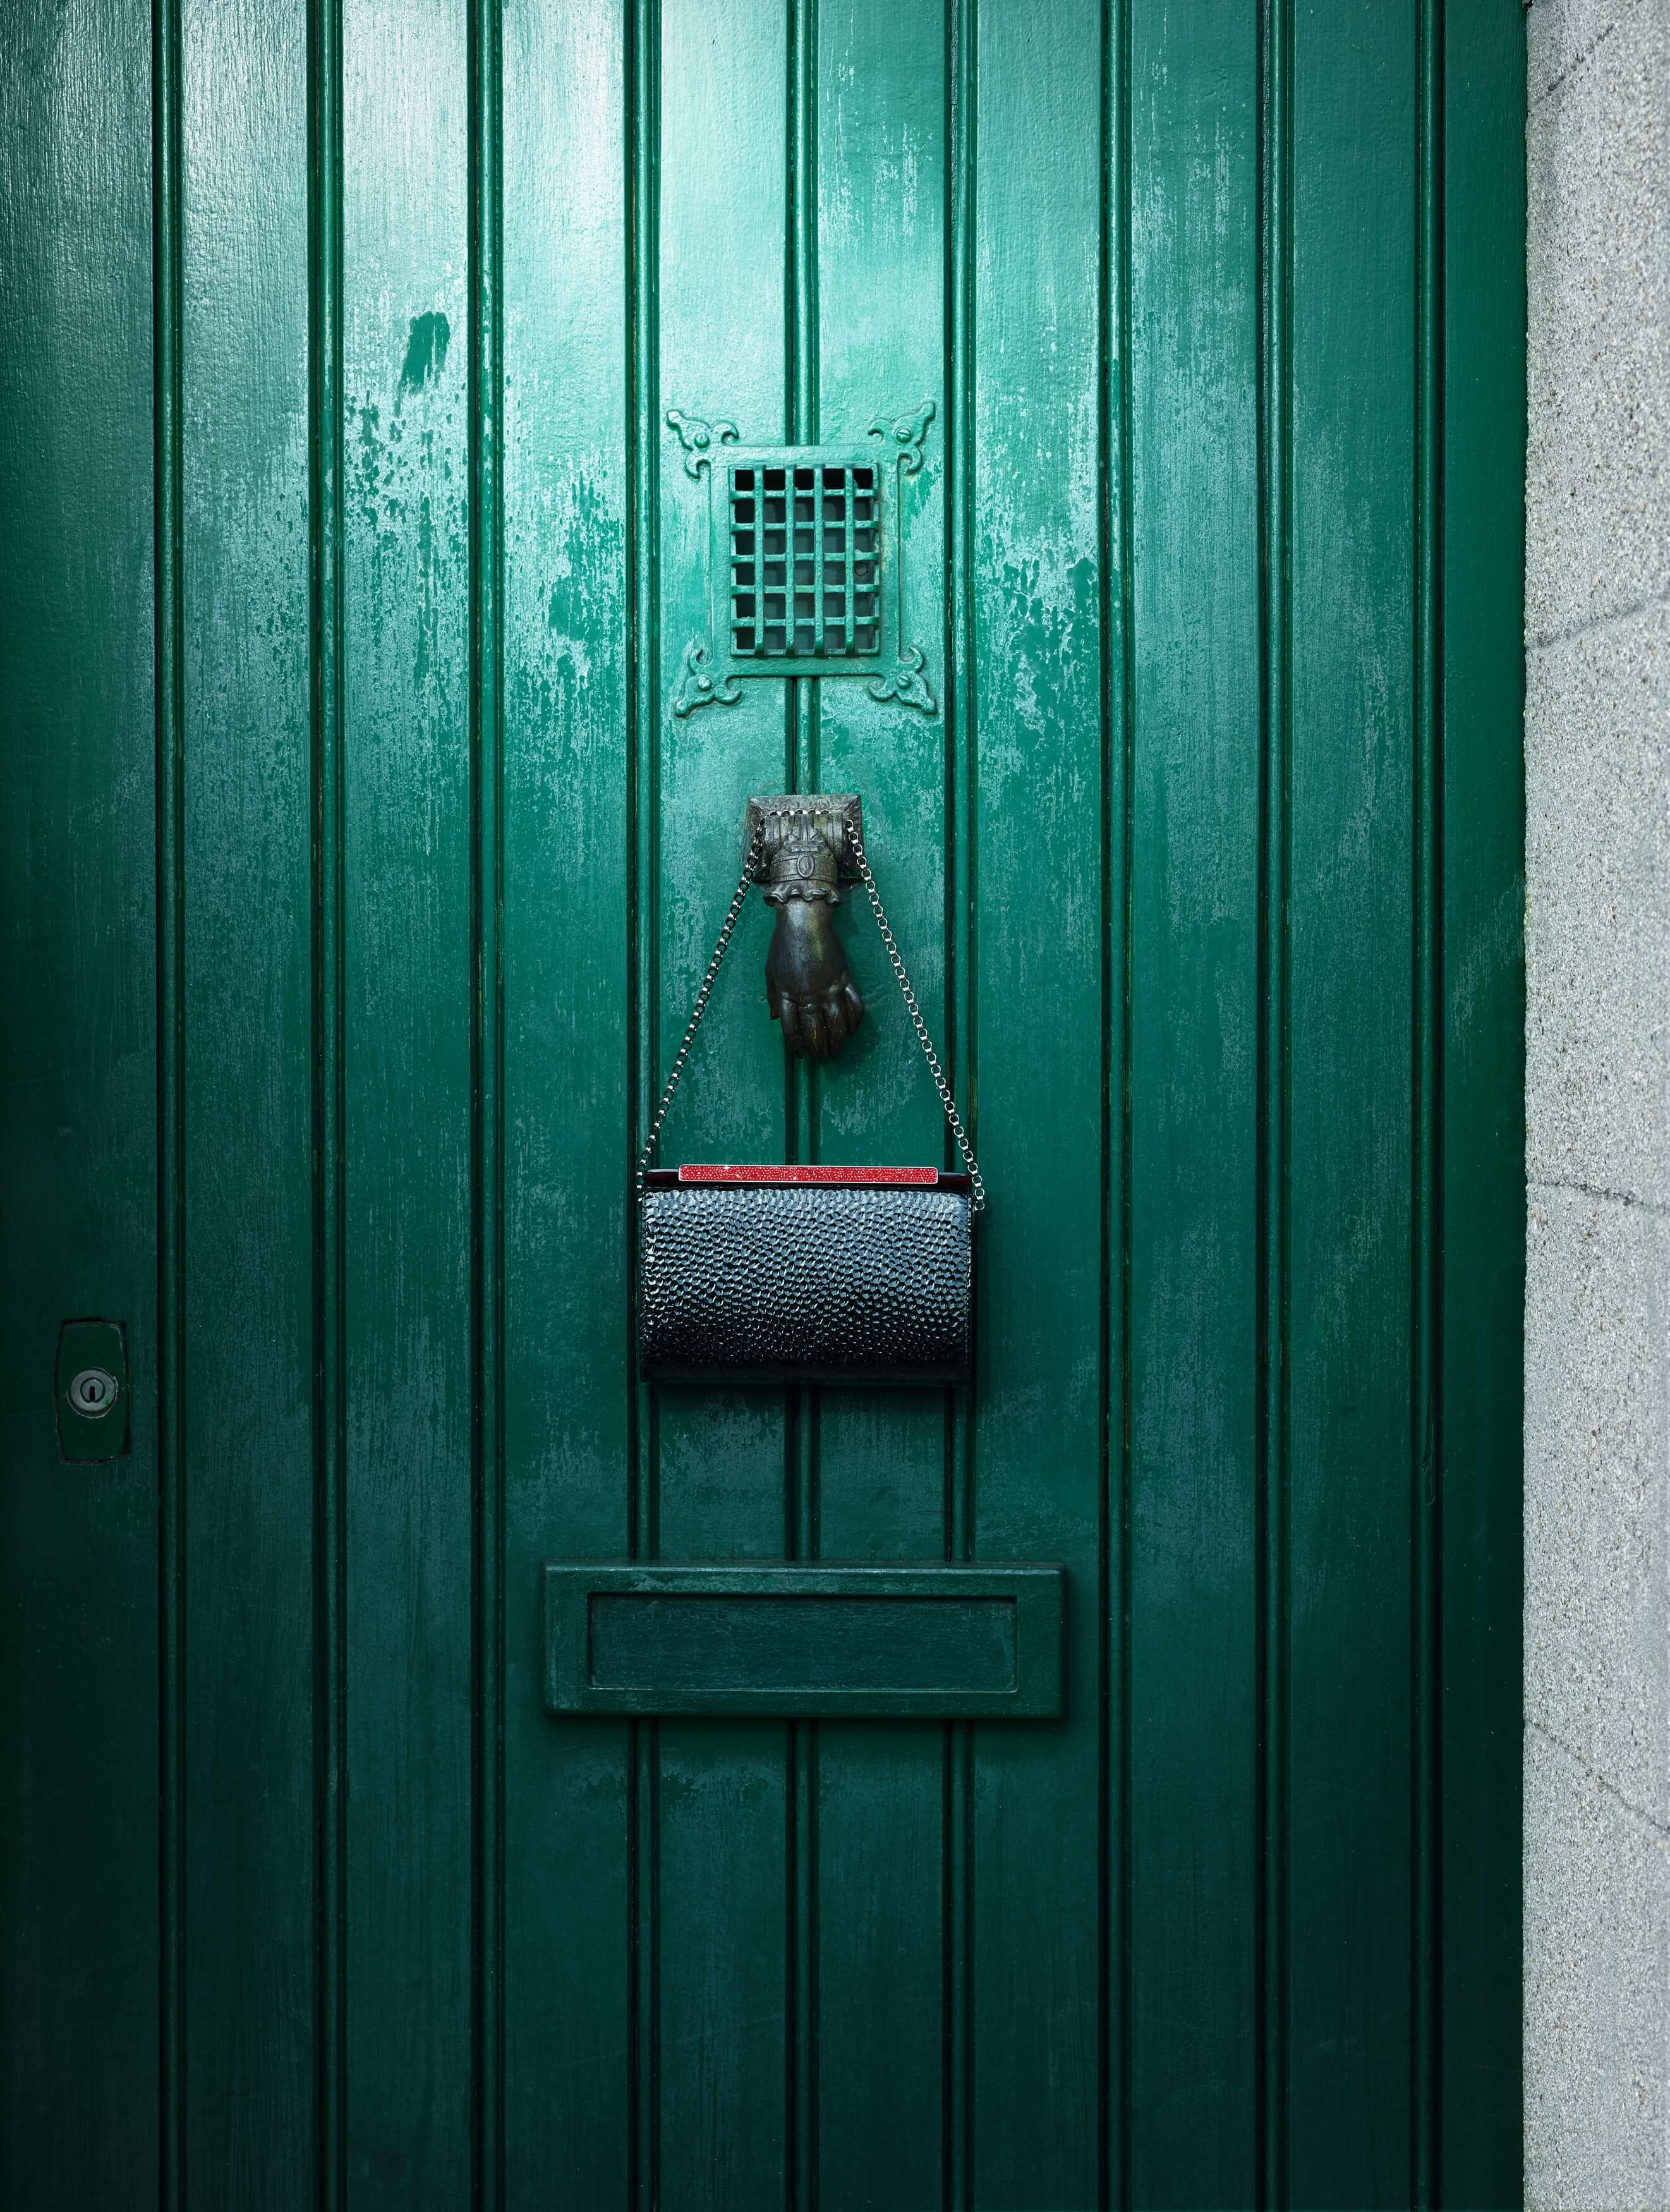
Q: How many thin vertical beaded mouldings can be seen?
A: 9